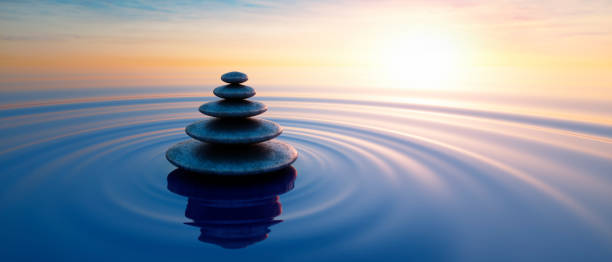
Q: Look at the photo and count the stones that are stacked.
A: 5